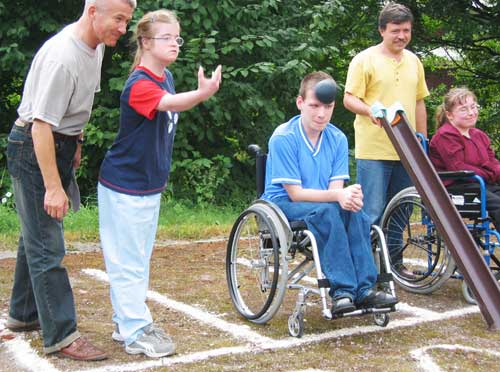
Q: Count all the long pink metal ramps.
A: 0